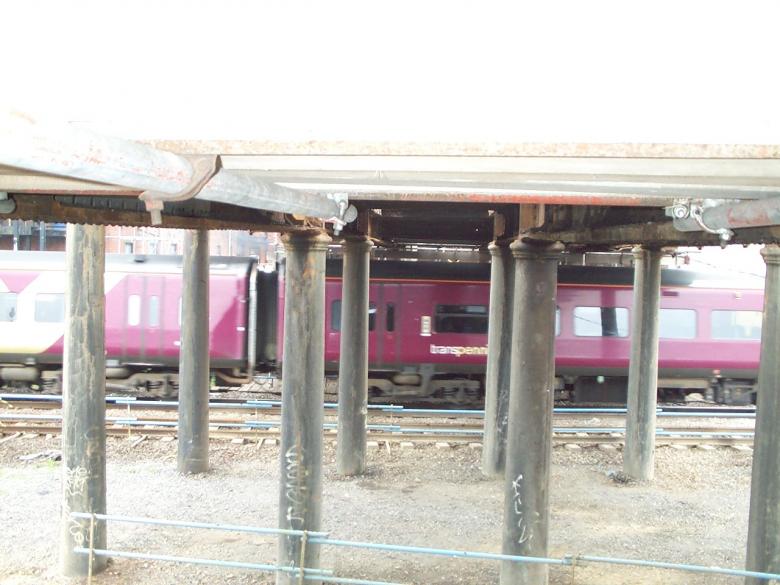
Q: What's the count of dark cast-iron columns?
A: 8